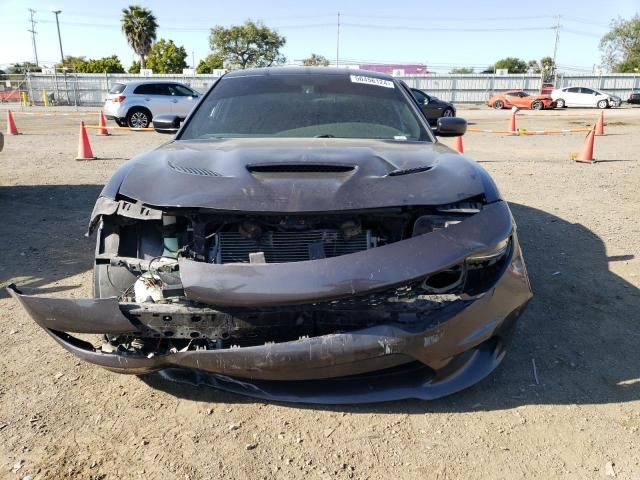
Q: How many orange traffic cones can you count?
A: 7